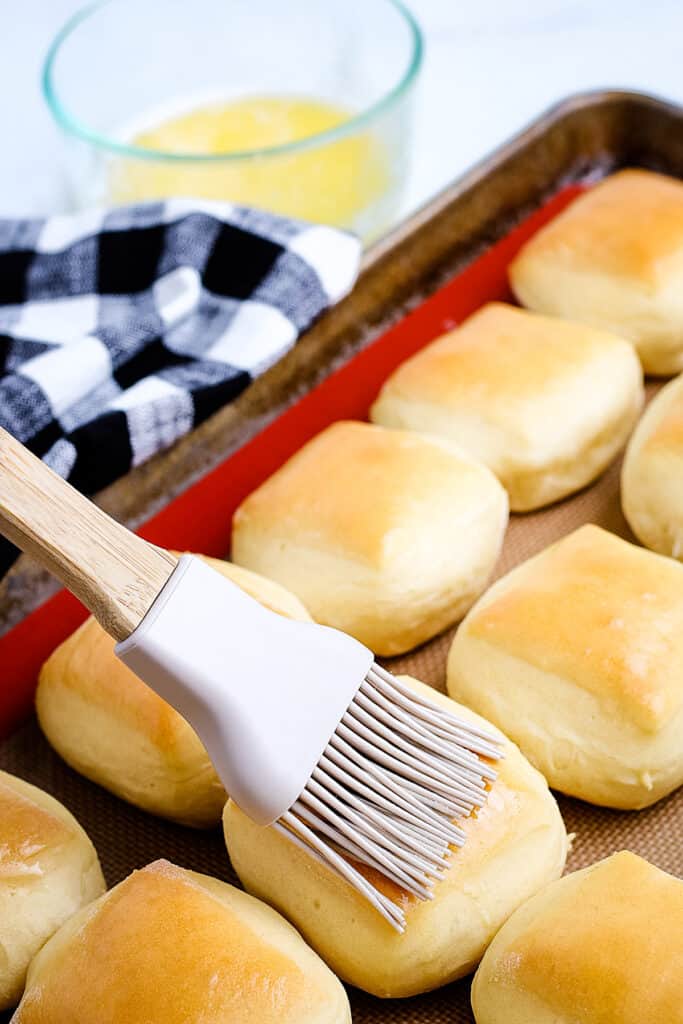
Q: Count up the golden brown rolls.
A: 10